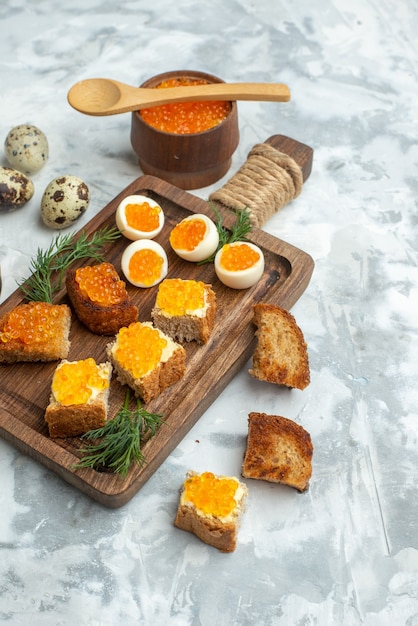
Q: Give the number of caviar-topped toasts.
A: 6